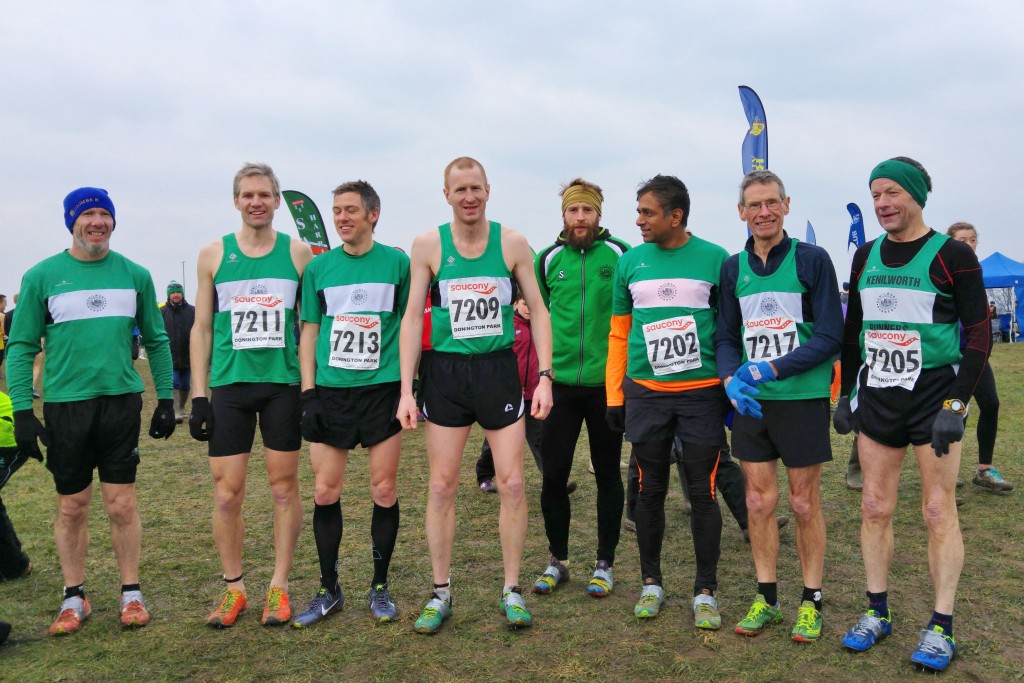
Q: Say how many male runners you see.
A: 8